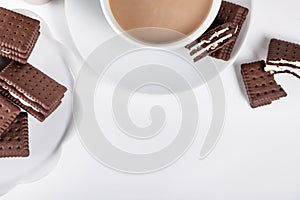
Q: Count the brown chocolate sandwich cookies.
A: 8